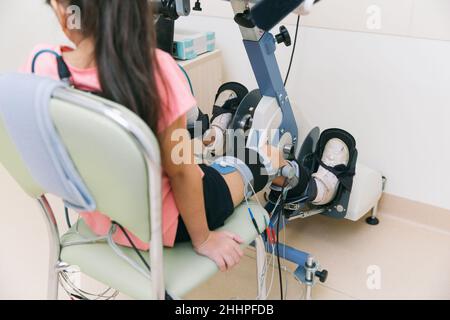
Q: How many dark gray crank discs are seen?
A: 2